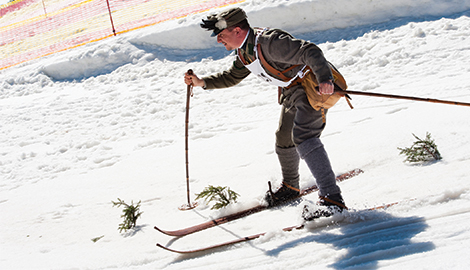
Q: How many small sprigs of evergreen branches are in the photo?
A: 3